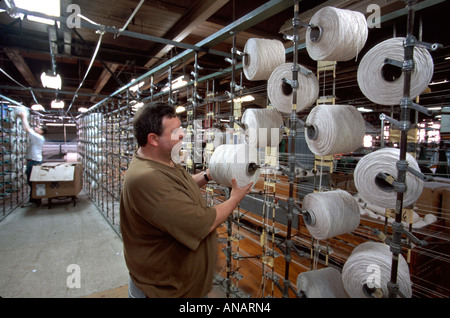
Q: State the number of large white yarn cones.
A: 11